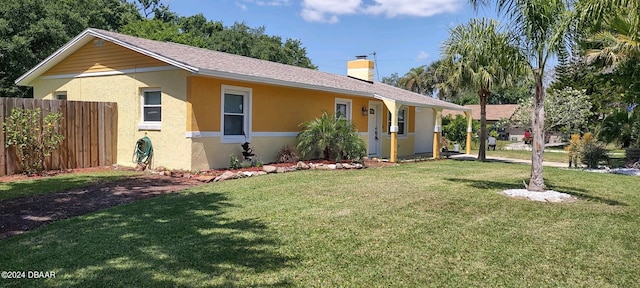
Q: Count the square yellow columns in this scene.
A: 3